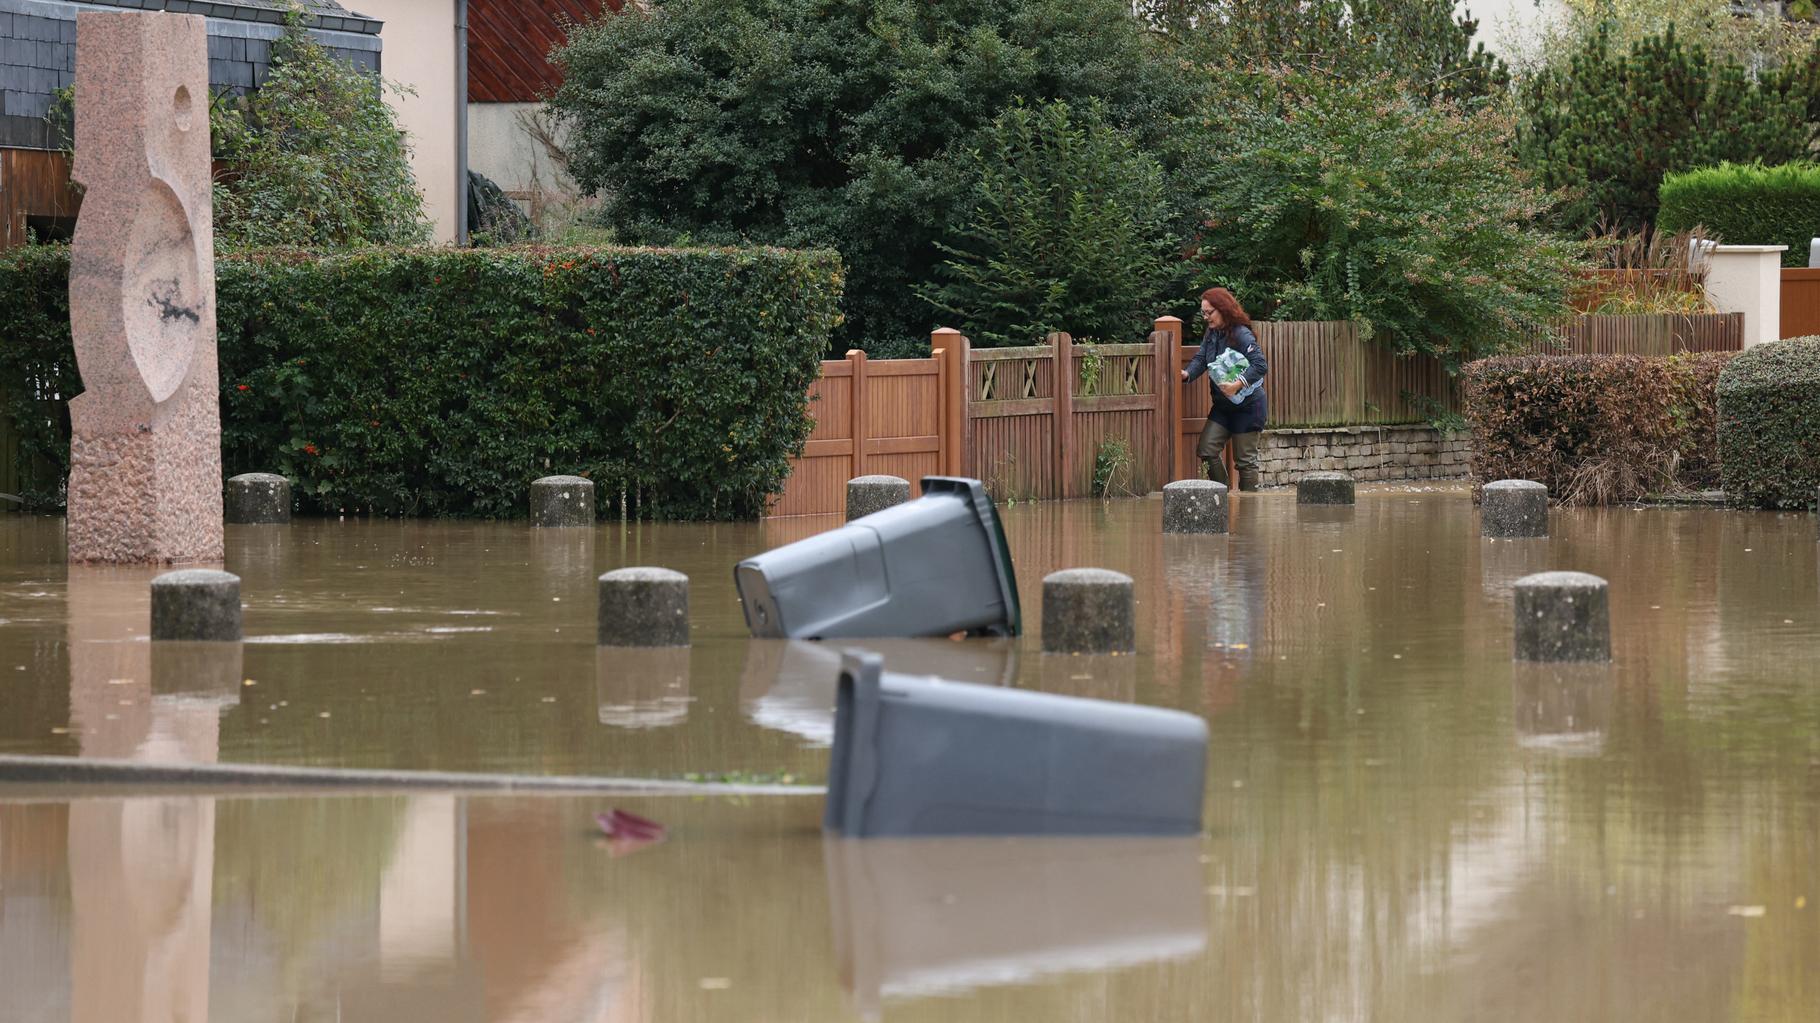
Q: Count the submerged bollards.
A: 10